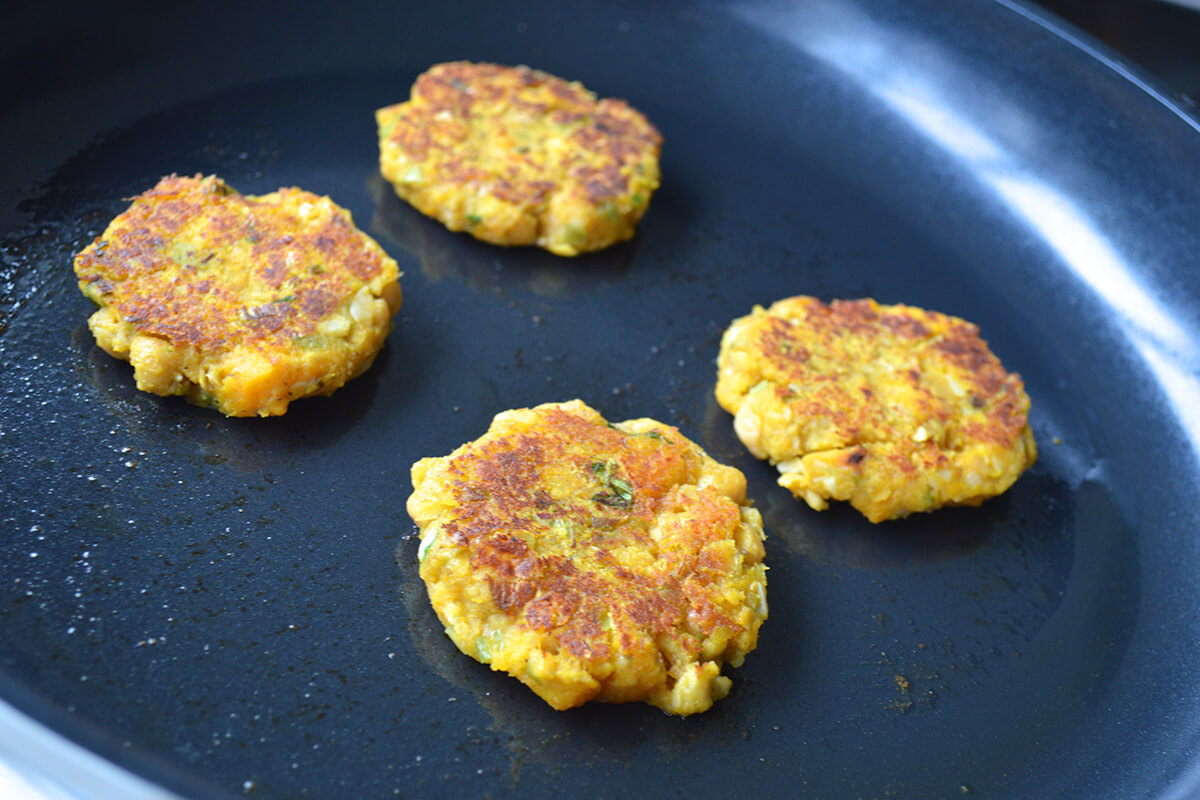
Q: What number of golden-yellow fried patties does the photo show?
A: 4